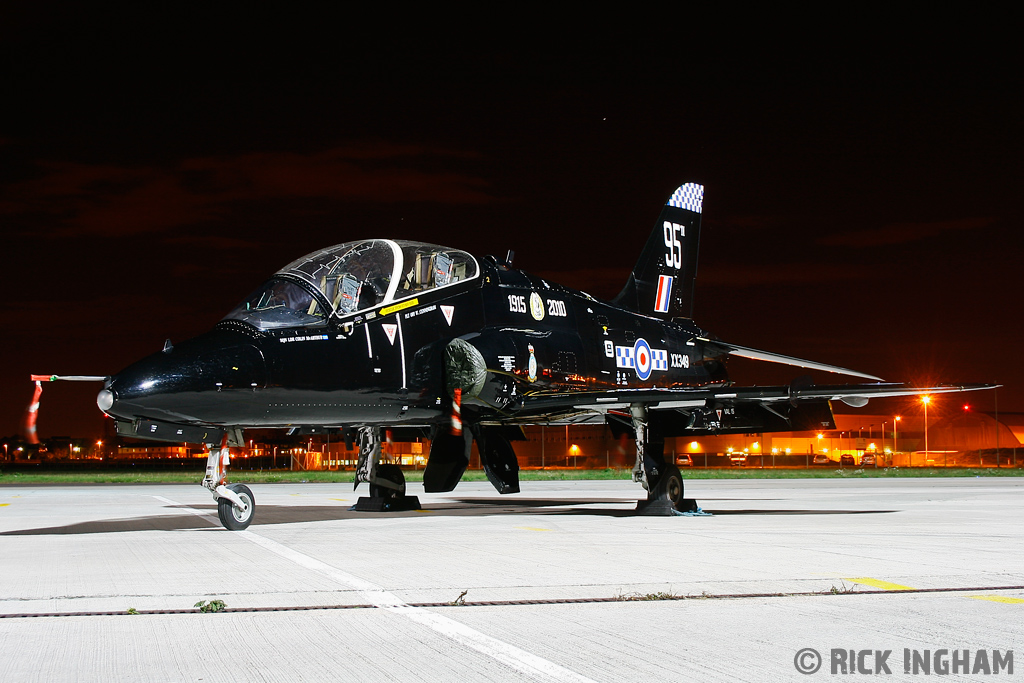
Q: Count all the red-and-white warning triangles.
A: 3